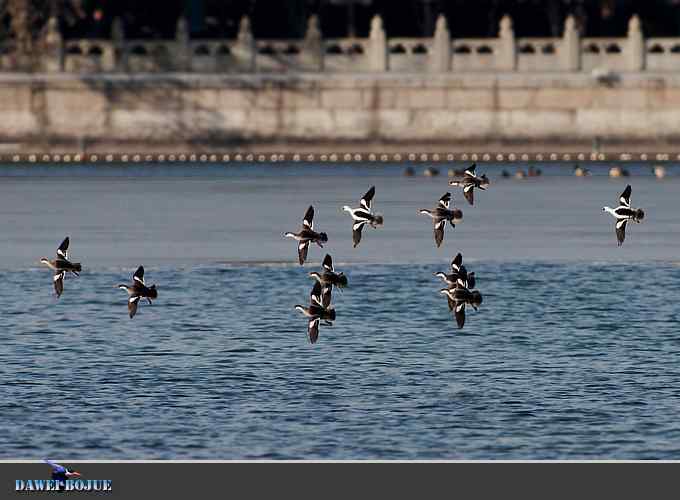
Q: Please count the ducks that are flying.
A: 11